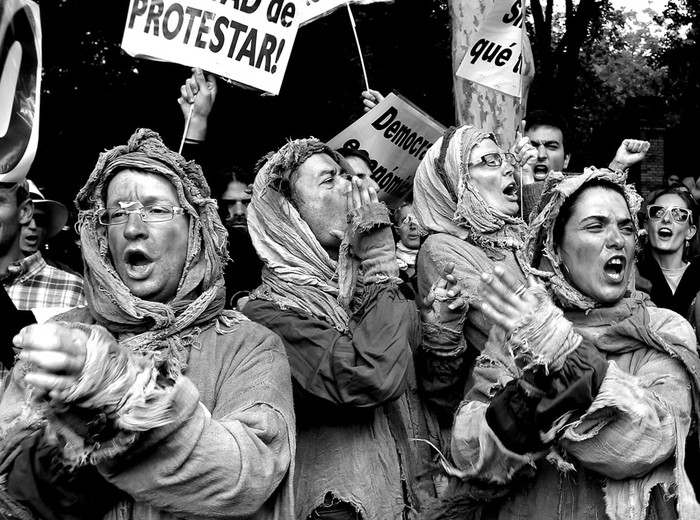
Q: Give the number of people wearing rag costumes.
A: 4